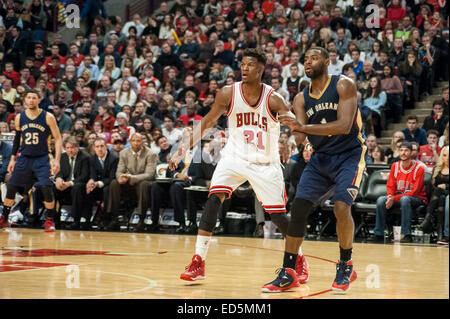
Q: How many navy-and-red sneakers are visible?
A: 2